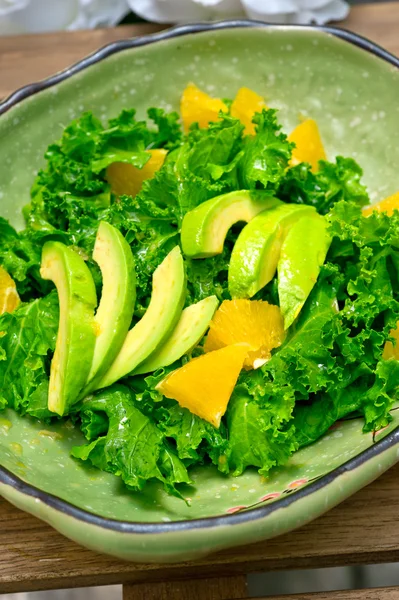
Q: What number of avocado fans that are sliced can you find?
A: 7